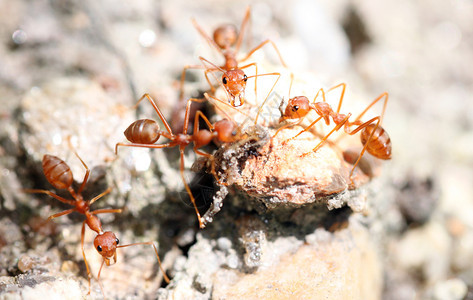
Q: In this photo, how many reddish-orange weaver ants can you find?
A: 4